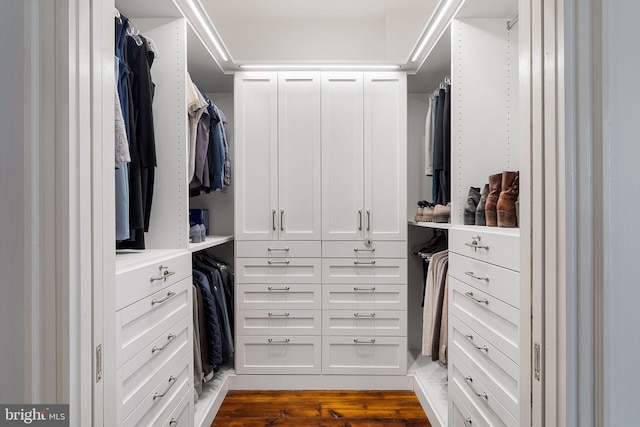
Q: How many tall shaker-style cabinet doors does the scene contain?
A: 4